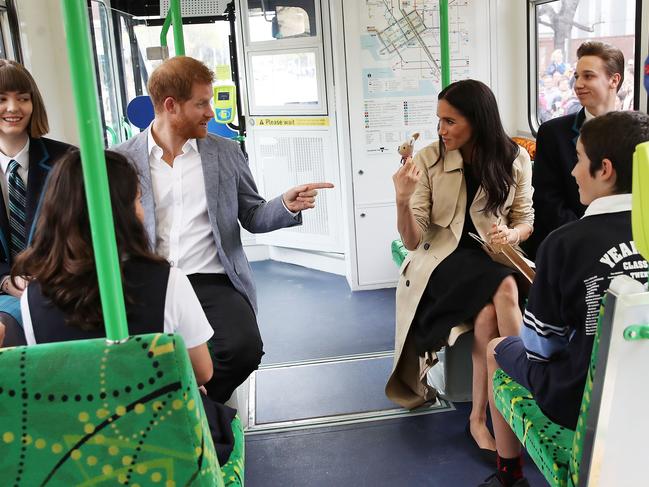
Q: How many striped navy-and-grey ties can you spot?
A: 1